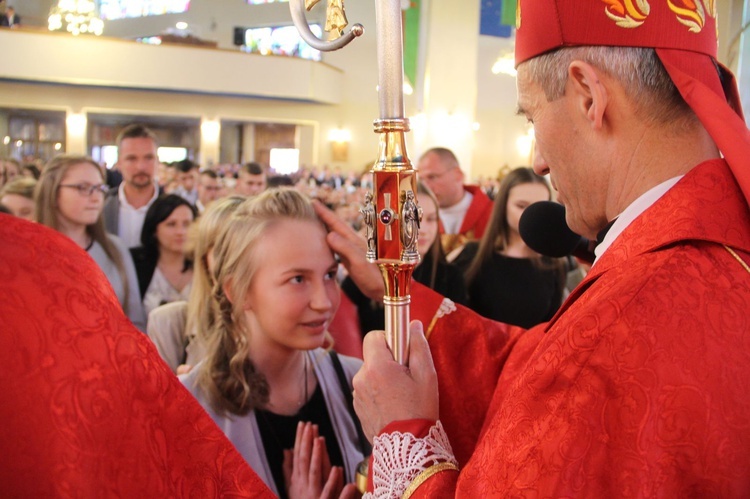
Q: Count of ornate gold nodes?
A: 1